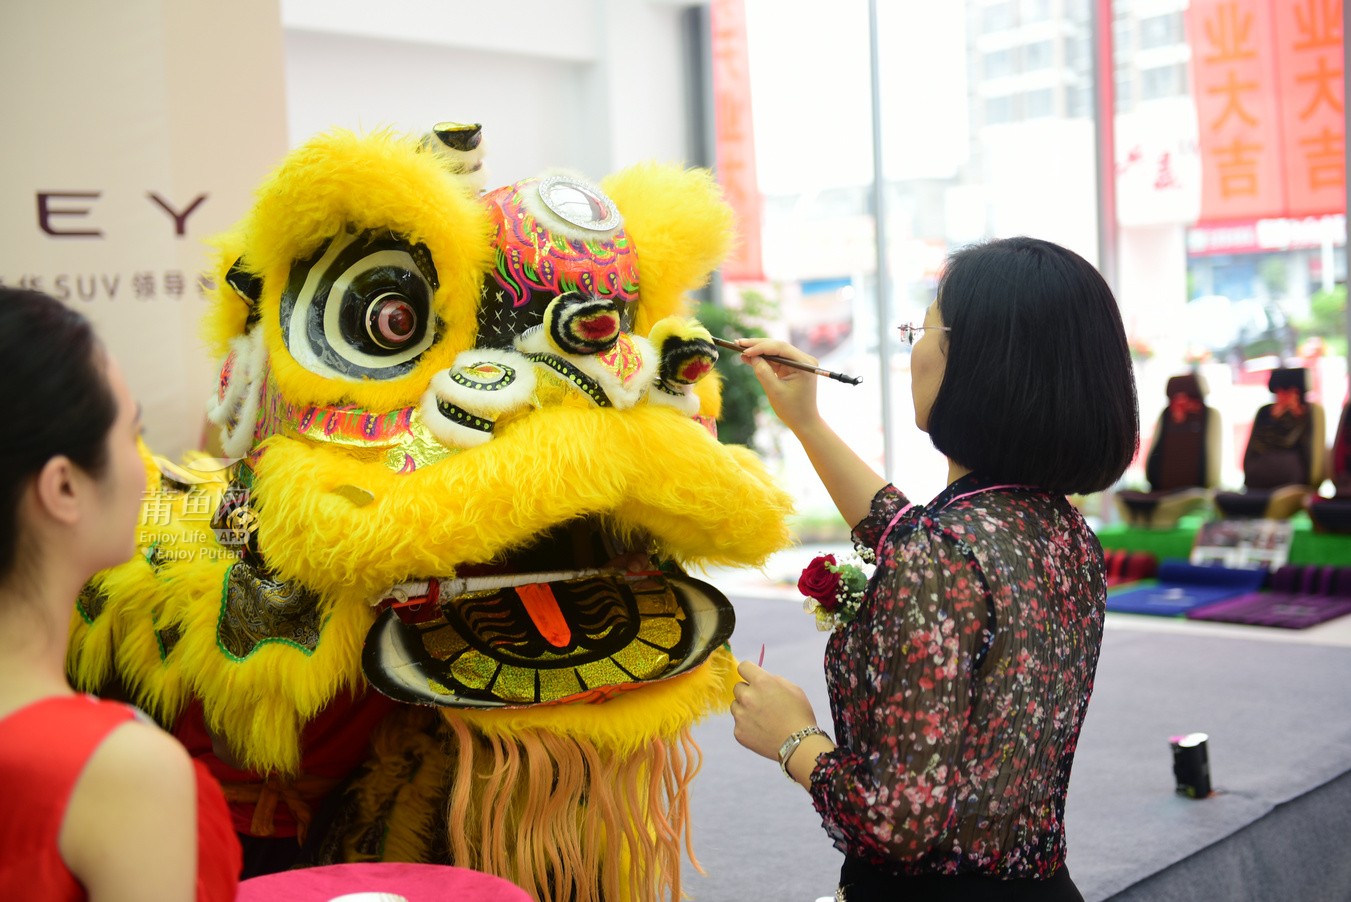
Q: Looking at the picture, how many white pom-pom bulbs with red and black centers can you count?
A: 2